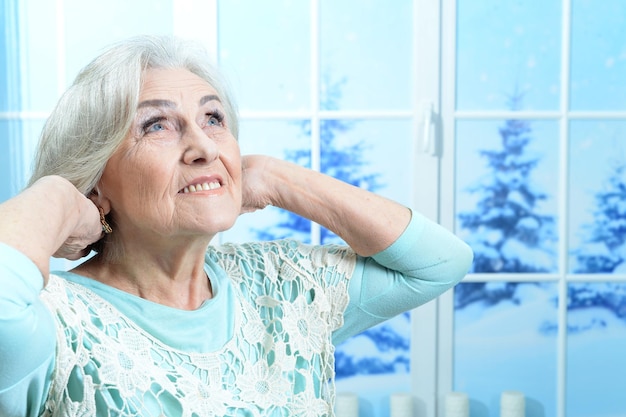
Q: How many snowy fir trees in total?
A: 3